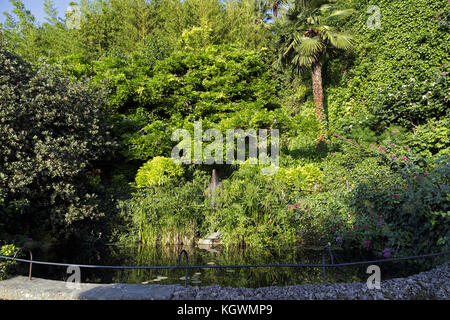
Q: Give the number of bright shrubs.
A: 2